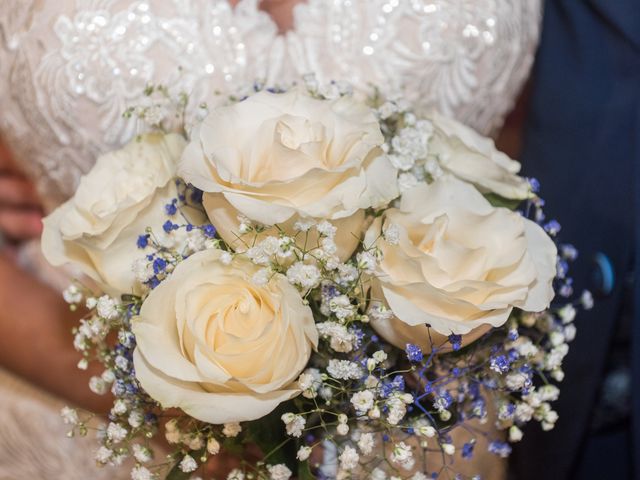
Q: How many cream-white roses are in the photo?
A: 5